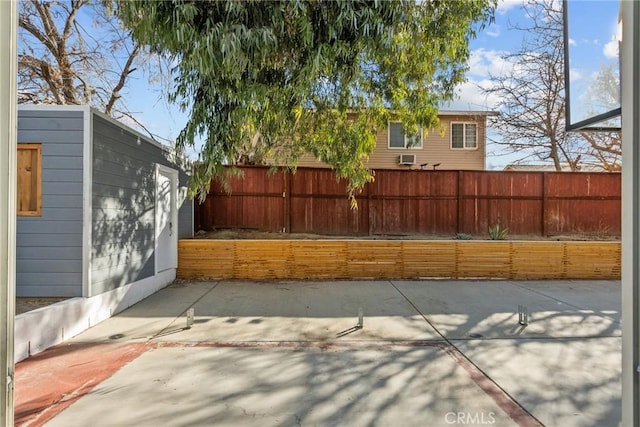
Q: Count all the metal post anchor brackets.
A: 3